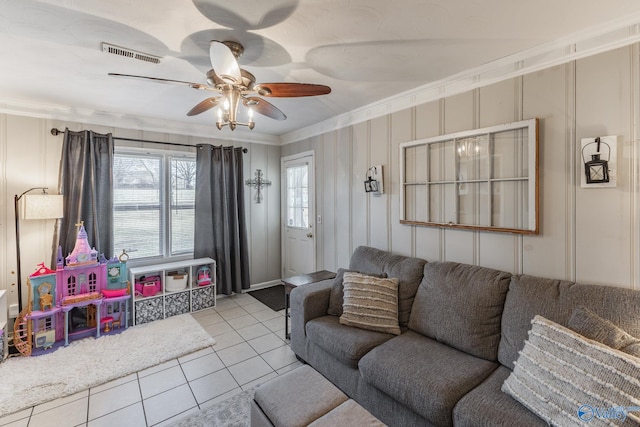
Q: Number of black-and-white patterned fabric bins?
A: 3